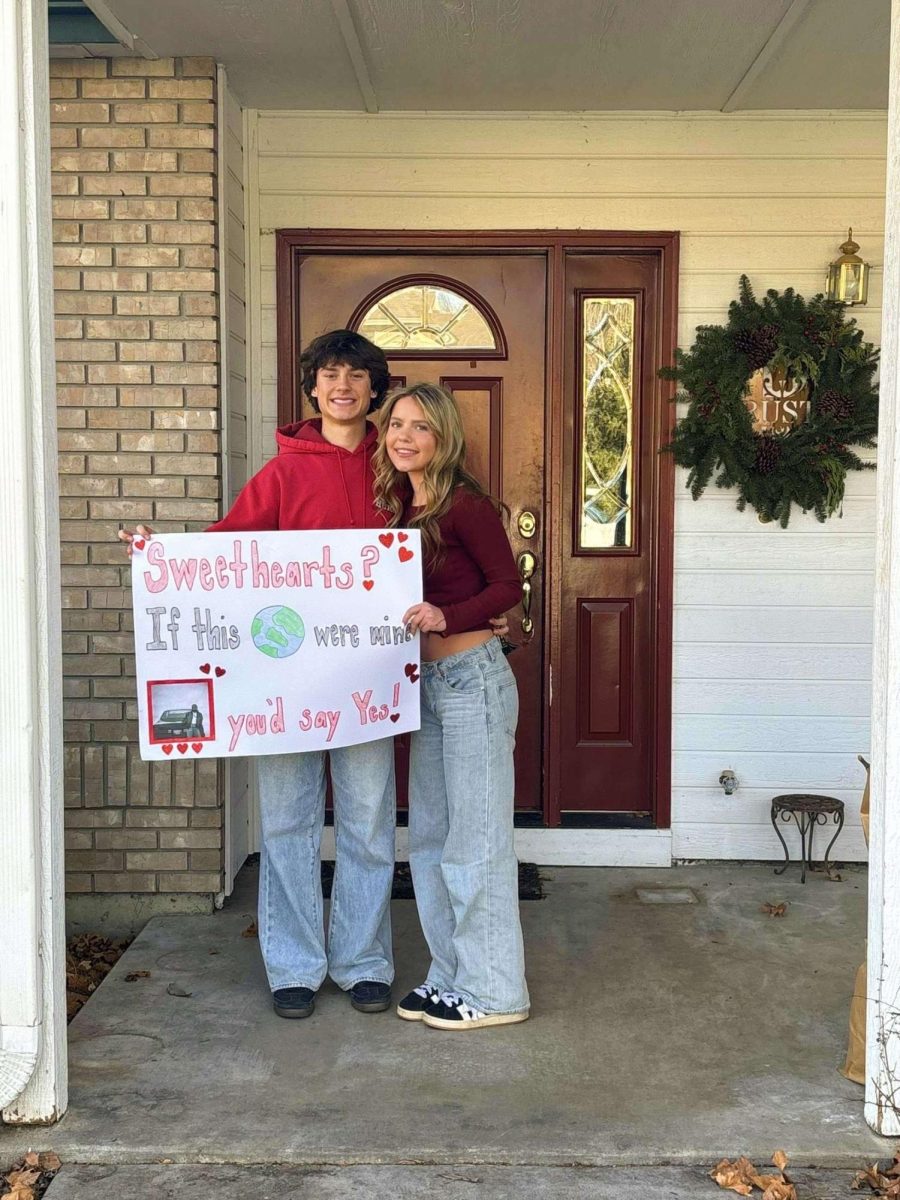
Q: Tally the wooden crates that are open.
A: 0